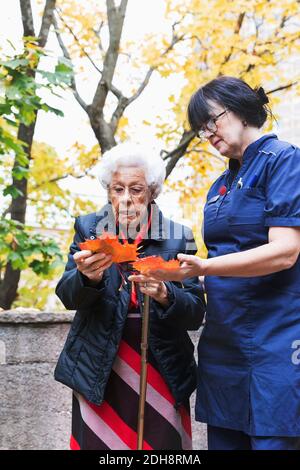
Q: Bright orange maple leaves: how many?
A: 2